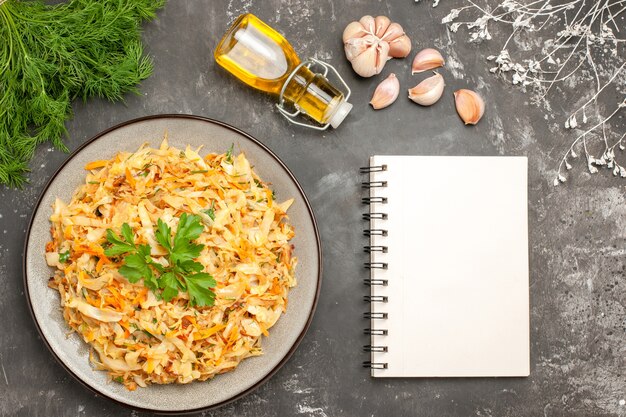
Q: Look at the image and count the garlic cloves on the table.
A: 4